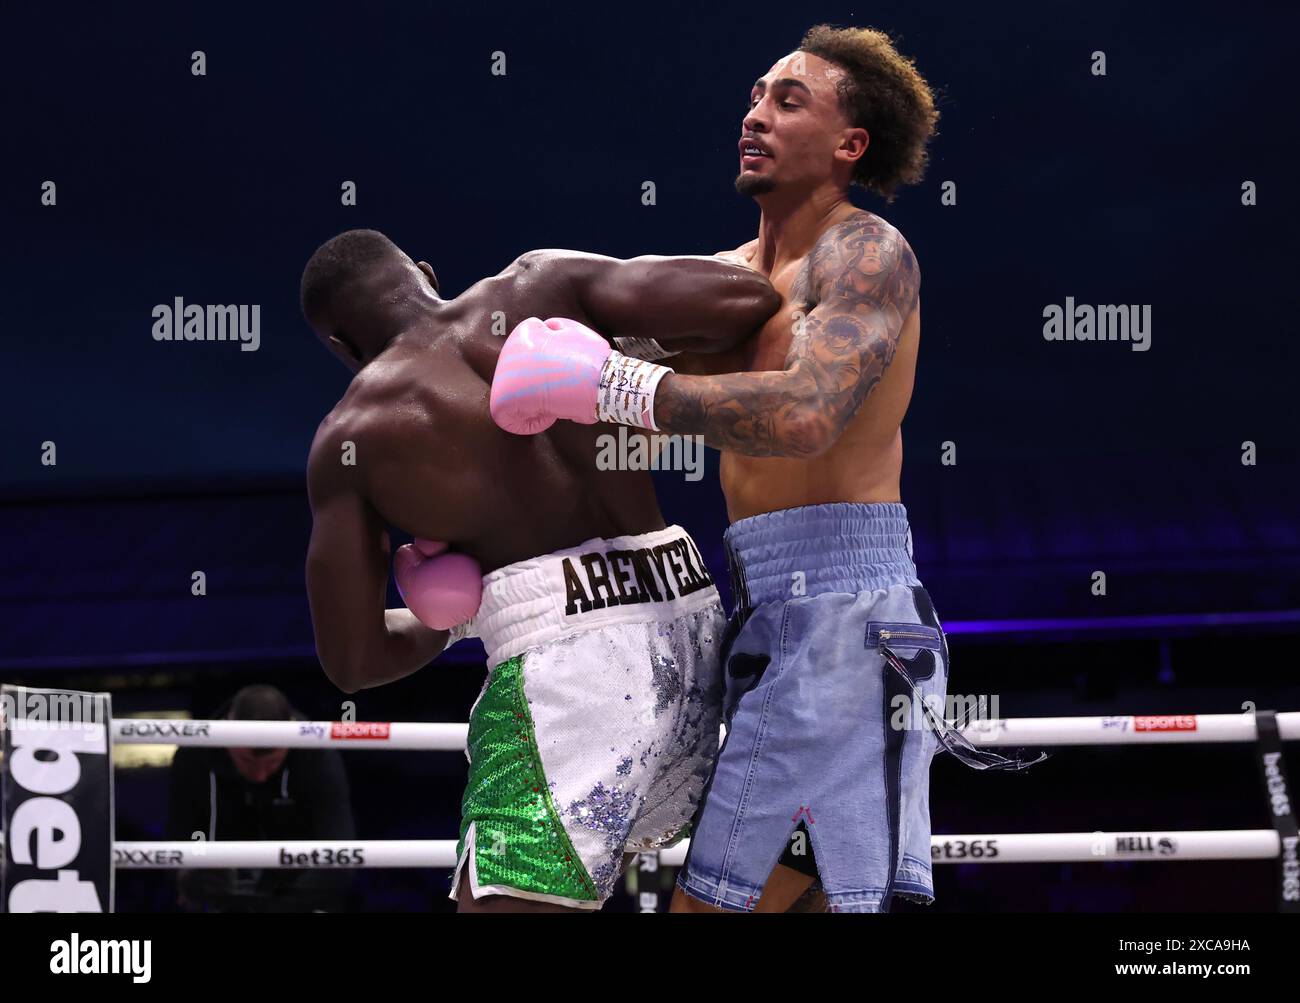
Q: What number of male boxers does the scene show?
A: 2